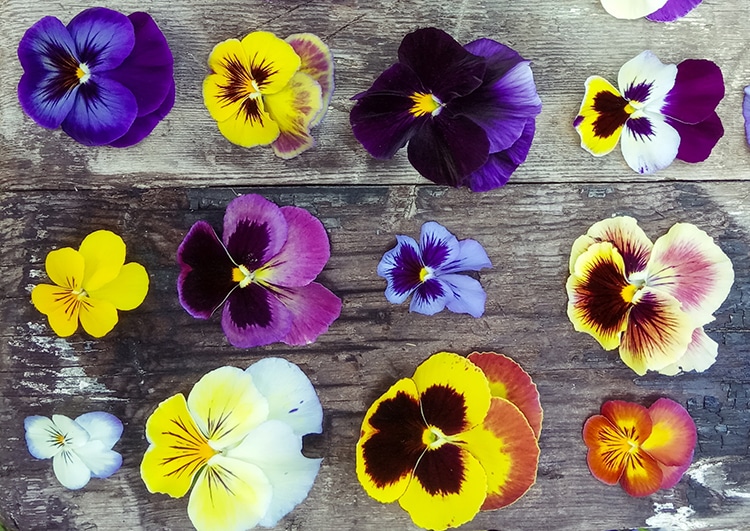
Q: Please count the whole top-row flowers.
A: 4